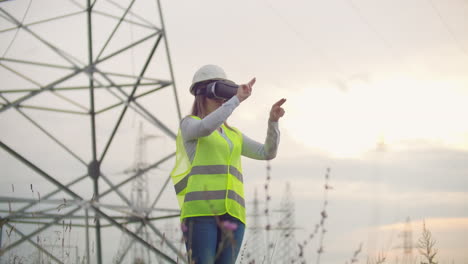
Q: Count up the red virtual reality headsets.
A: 0